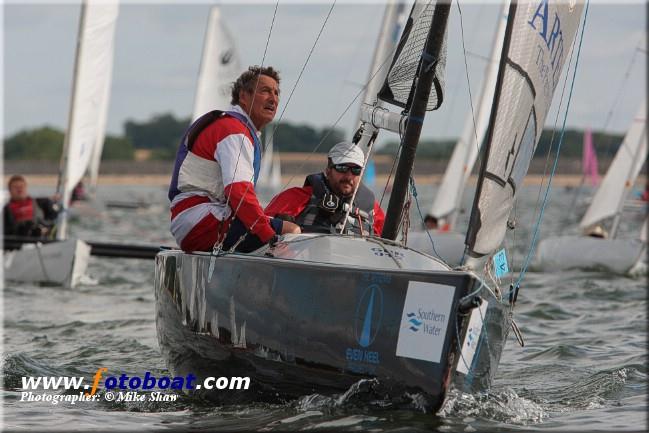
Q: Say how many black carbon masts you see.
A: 1